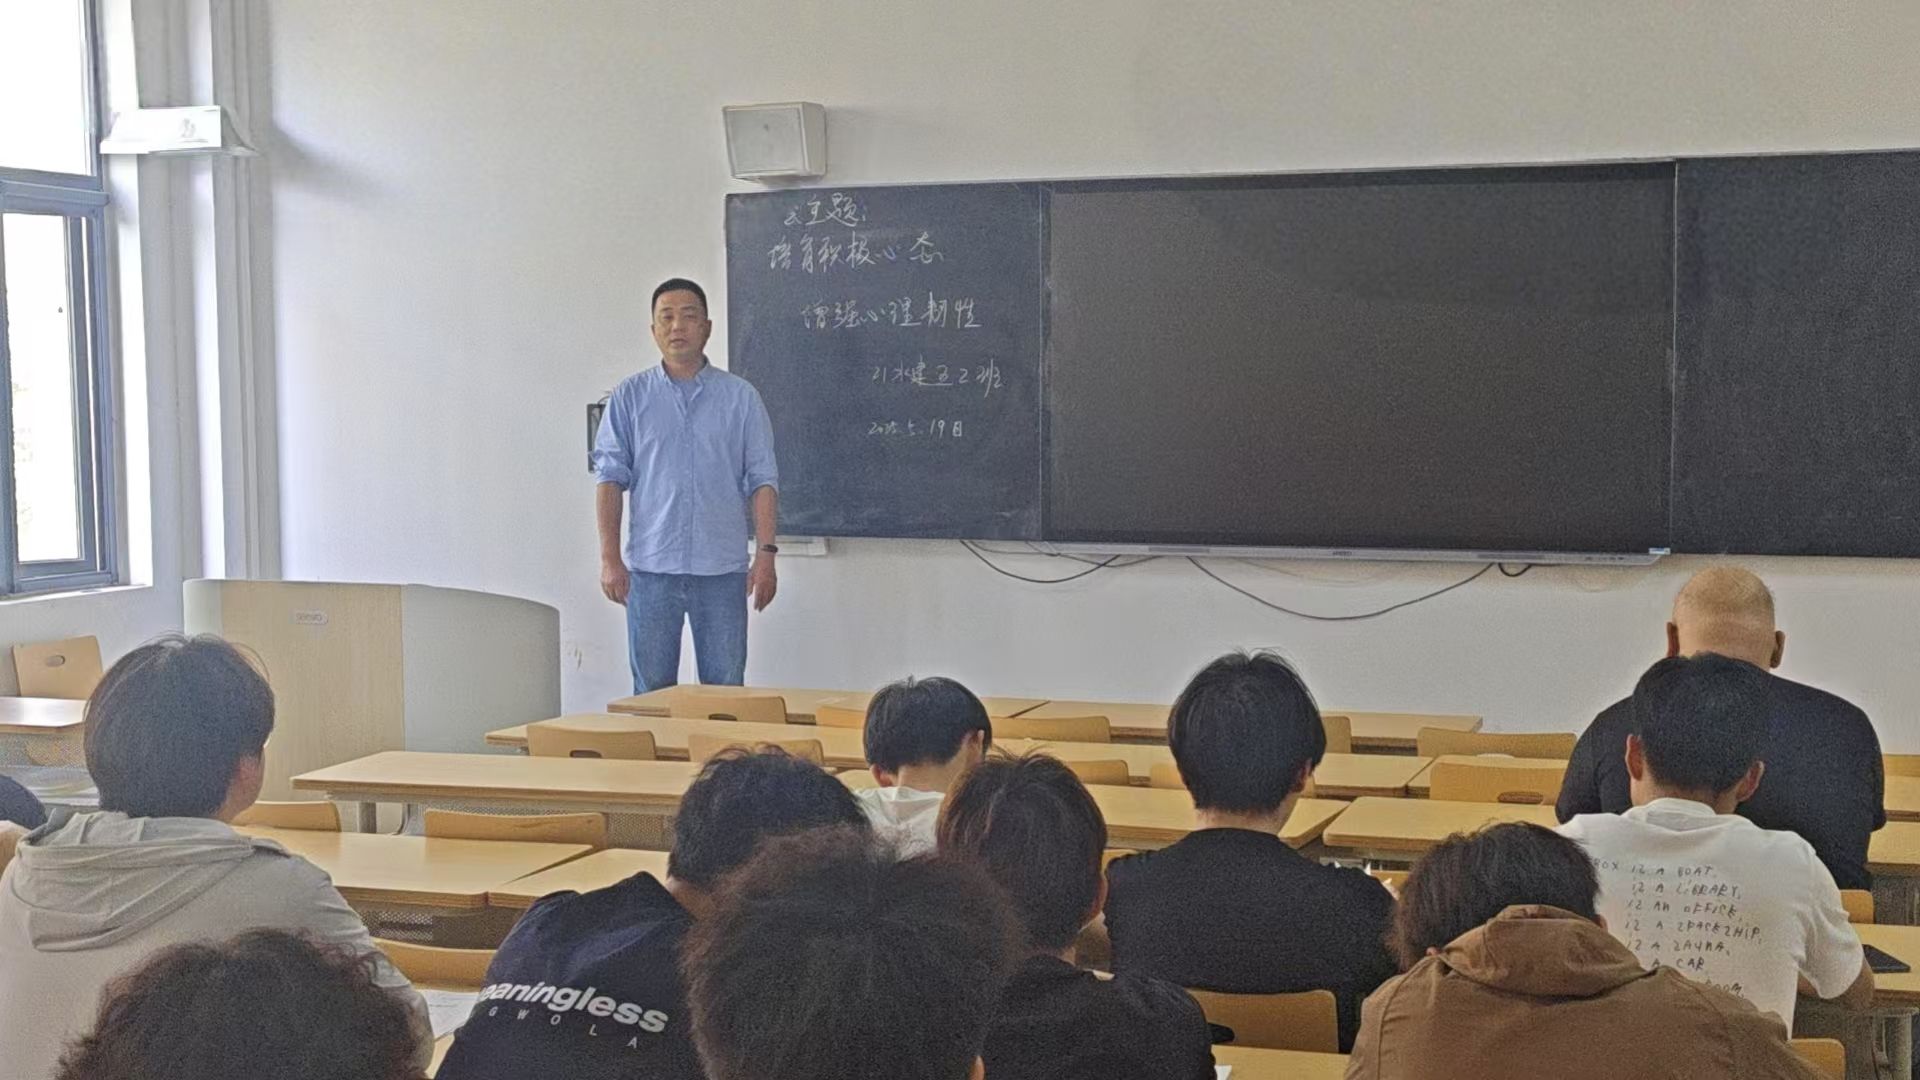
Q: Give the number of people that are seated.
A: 11